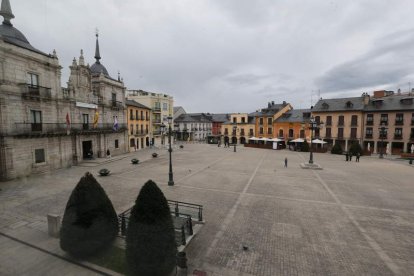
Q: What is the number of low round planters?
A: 4